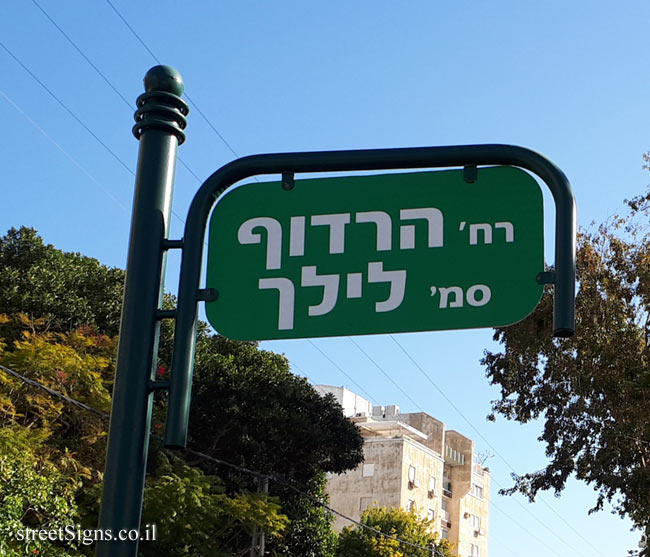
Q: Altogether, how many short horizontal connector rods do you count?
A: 3